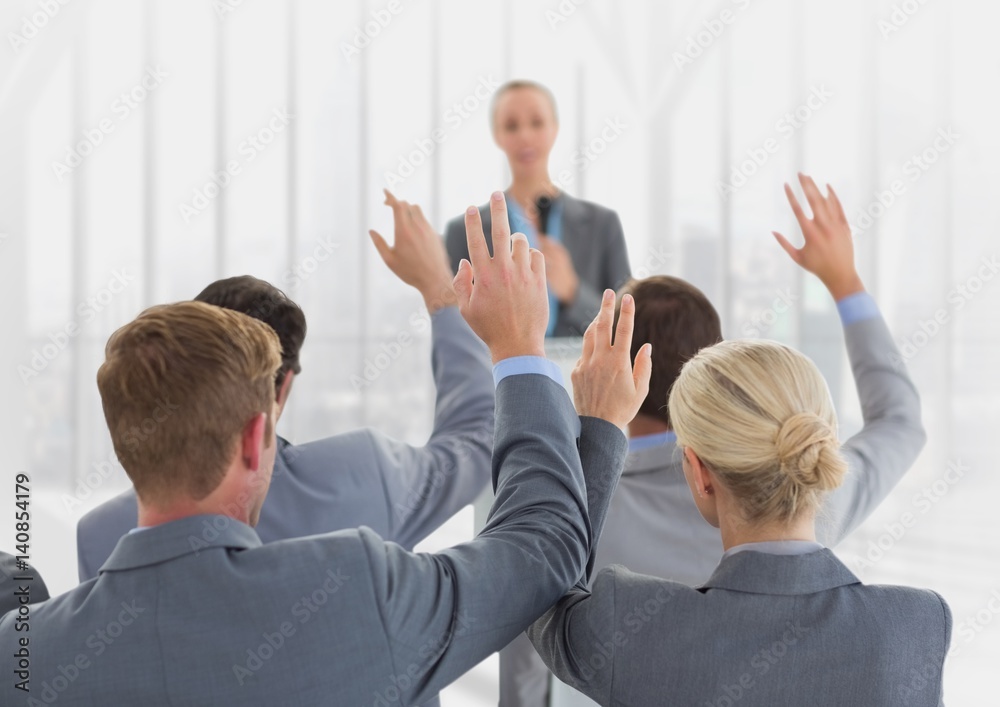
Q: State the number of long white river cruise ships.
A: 0